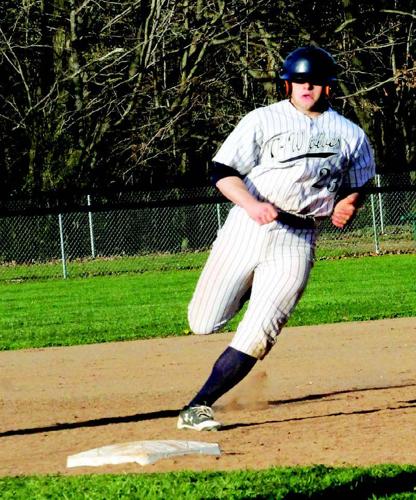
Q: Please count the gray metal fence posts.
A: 5